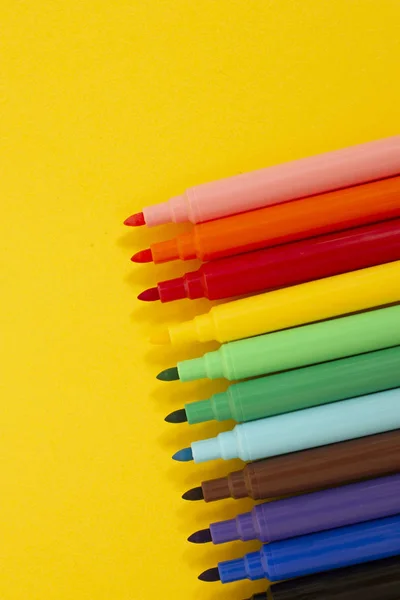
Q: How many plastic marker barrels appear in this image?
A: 11